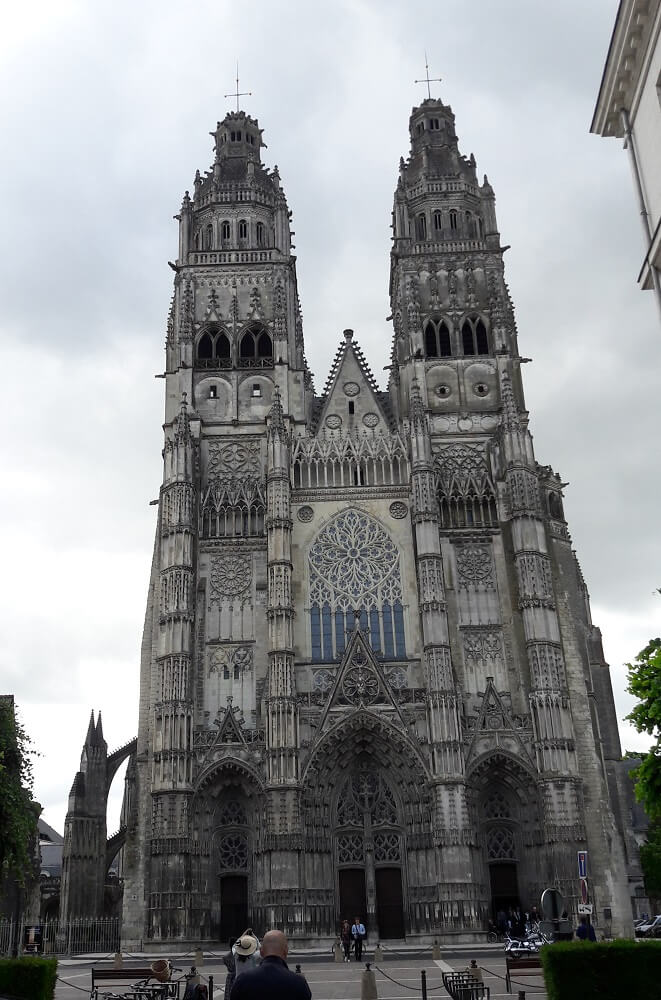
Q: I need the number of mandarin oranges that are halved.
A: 0